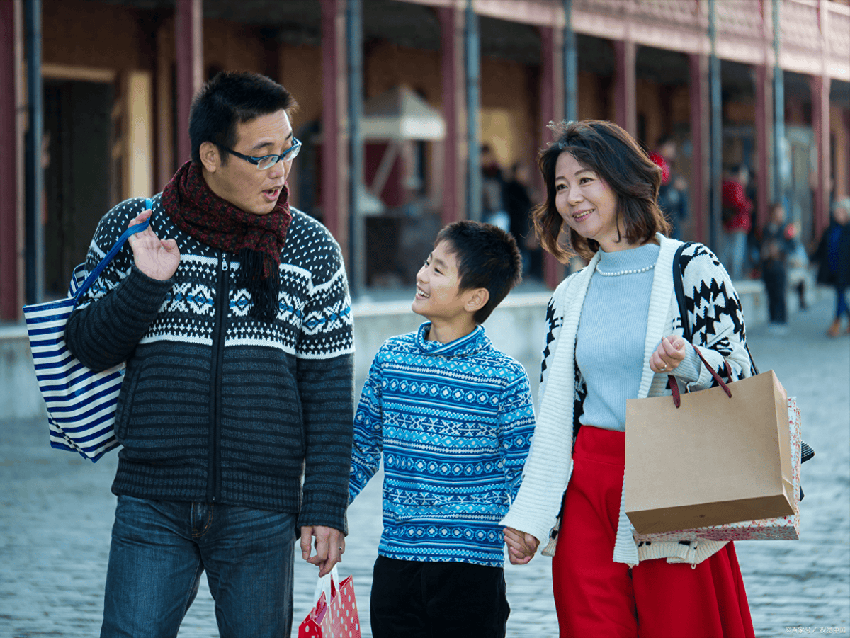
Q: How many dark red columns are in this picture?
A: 9